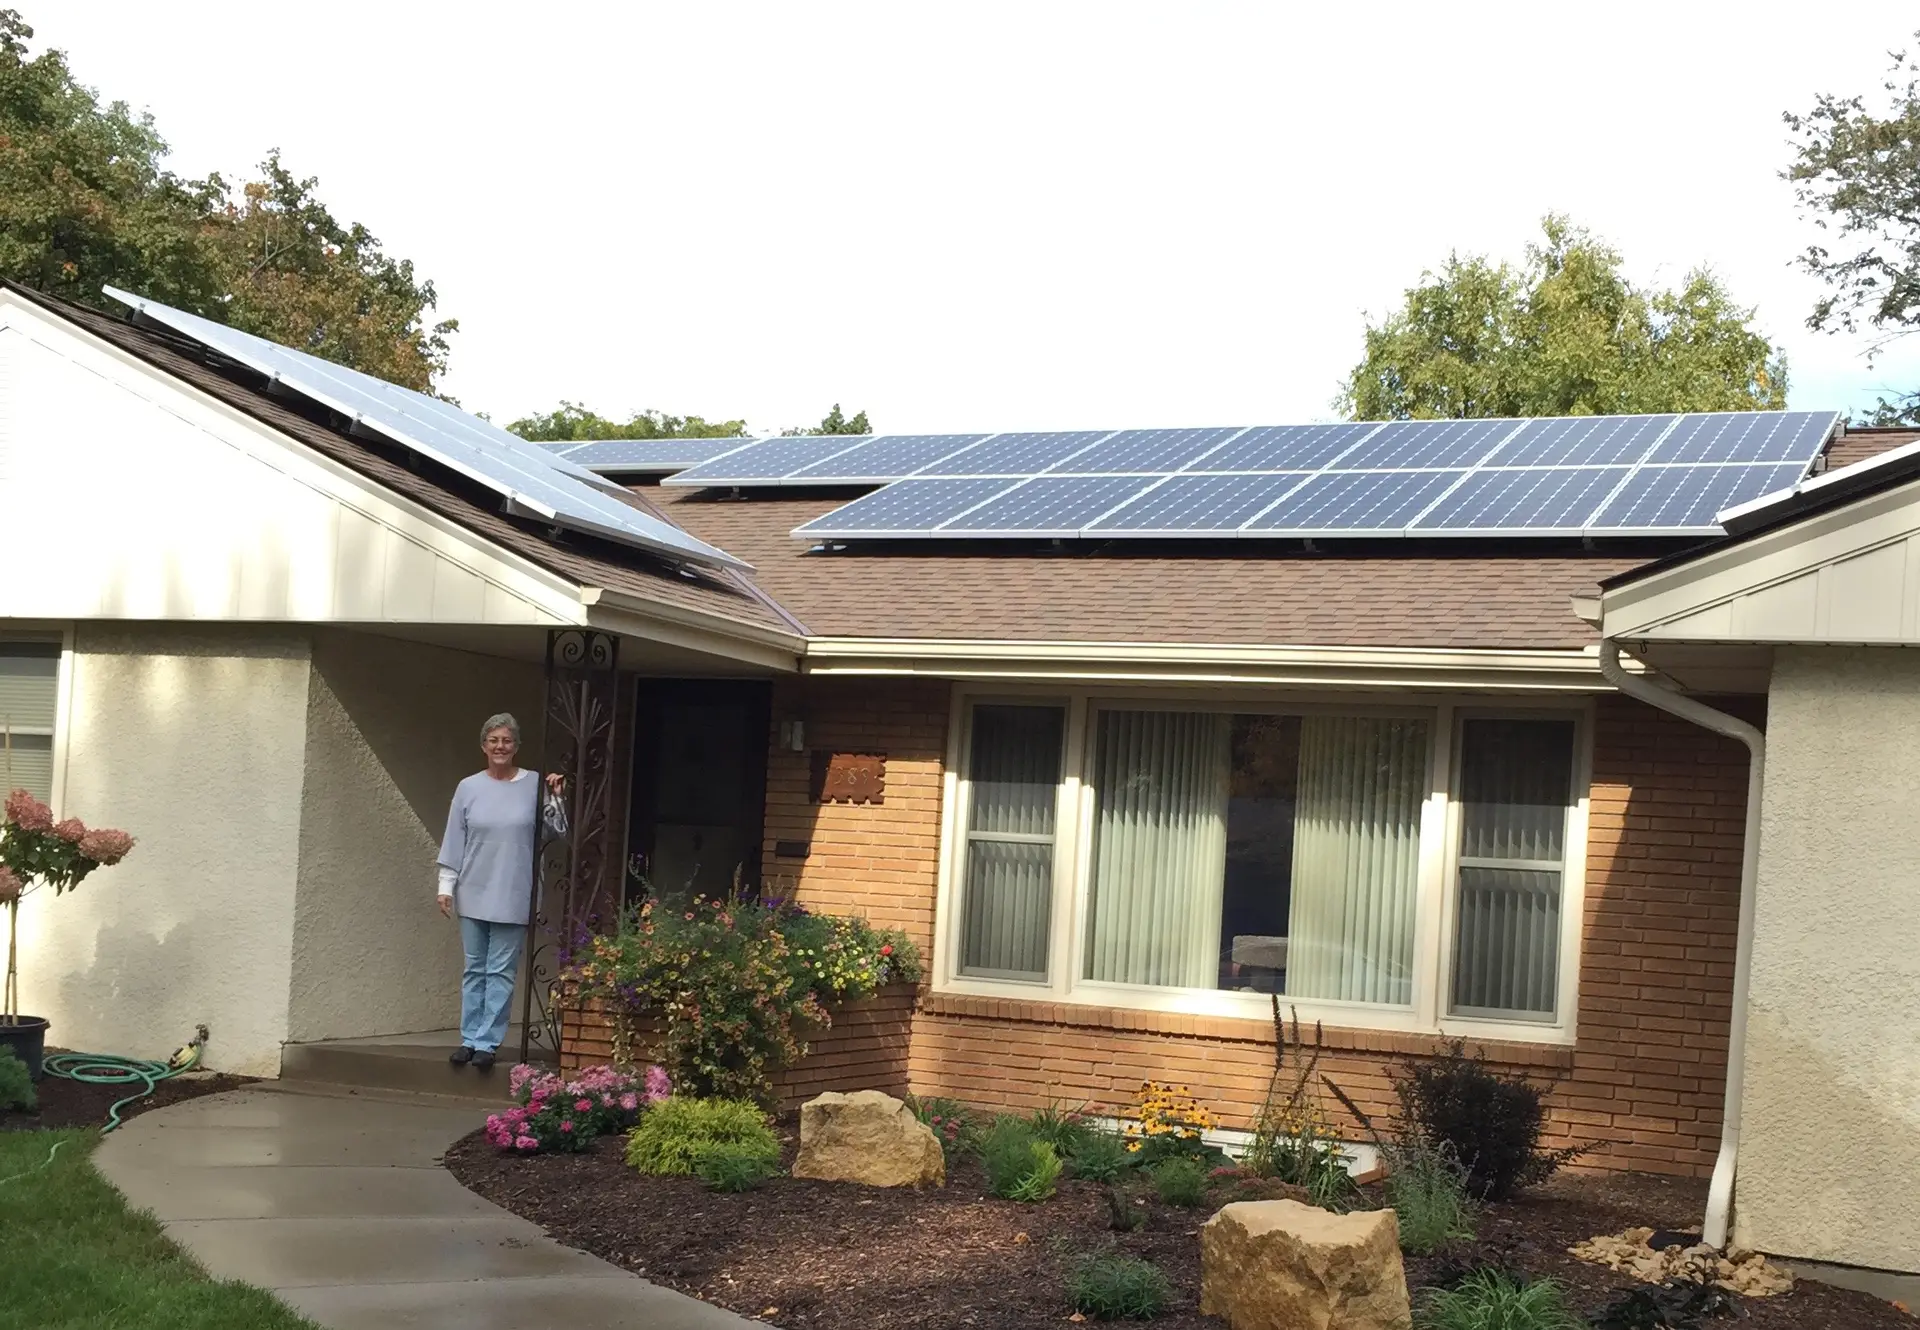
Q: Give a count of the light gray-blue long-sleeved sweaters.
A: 1